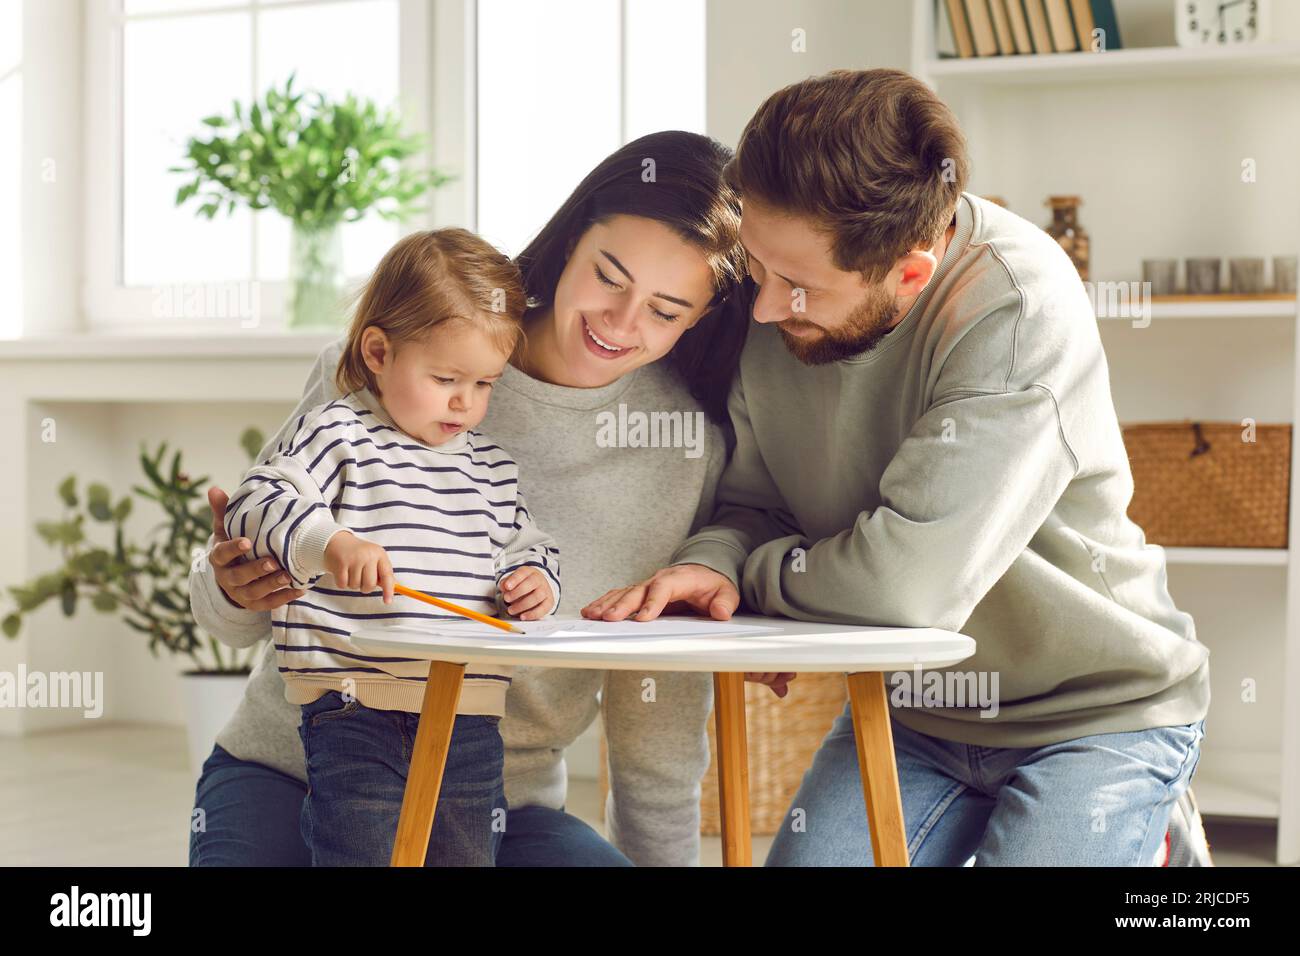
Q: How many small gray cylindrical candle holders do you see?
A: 4